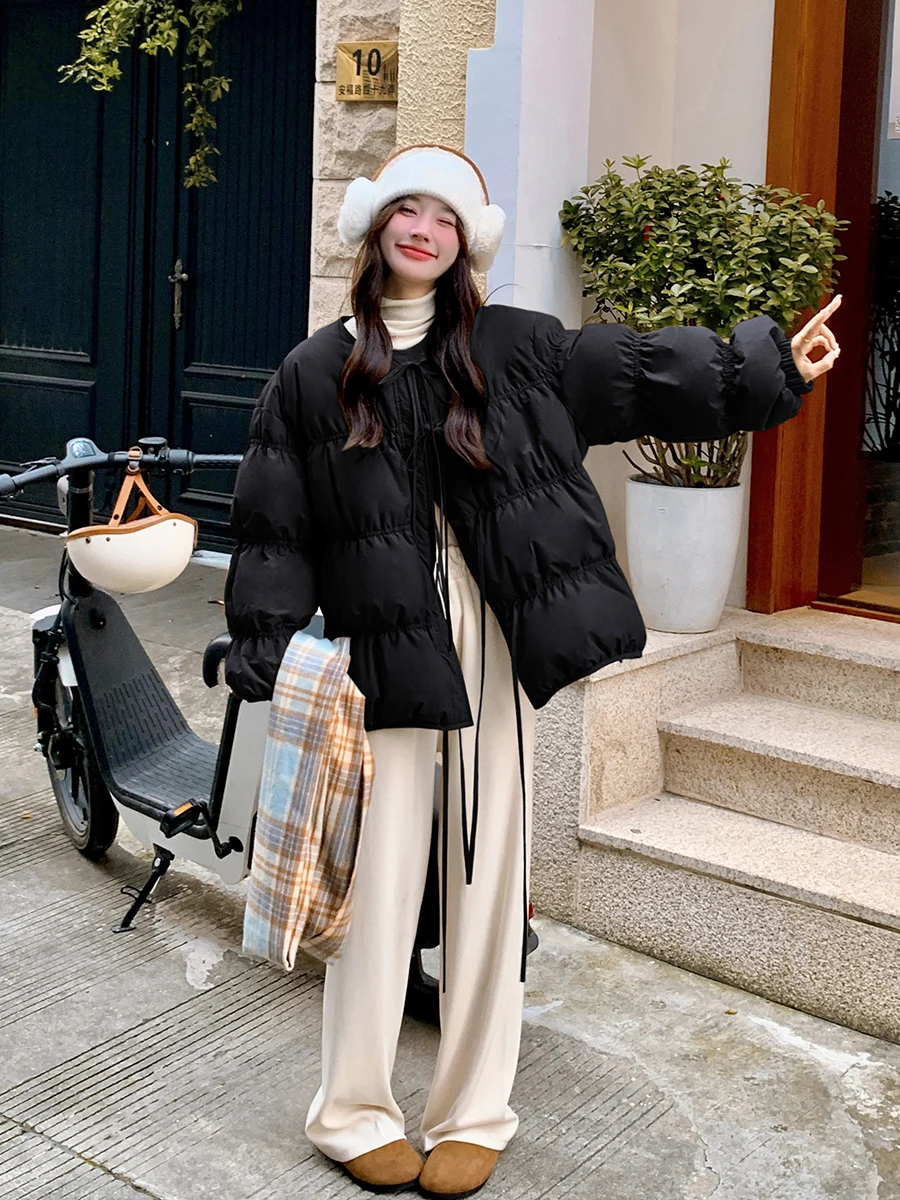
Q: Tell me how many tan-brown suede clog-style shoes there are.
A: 2